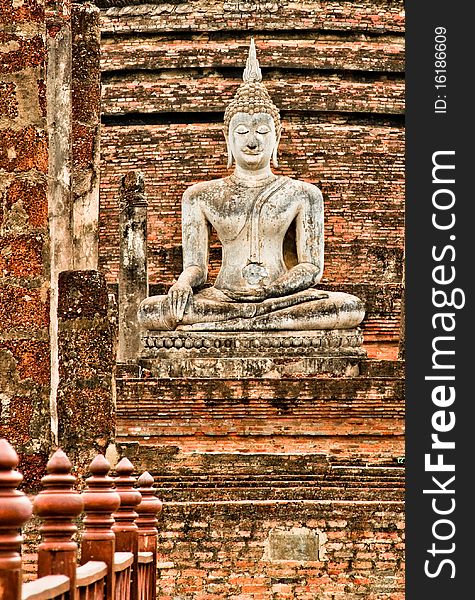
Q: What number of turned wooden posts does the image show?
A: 5